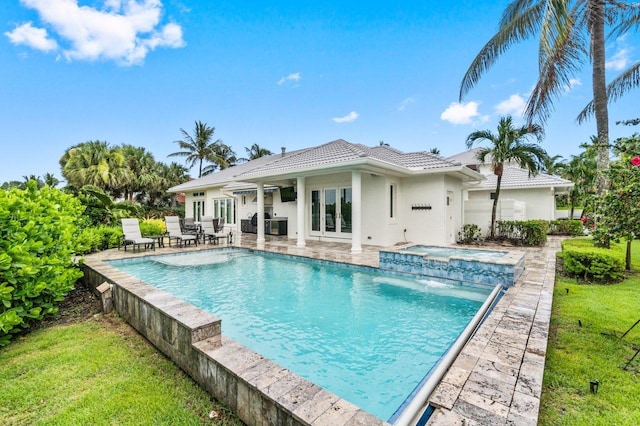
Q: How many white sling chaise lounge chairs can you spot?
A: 3